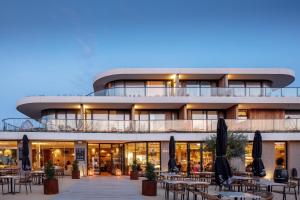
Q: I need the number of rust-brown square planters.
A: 4